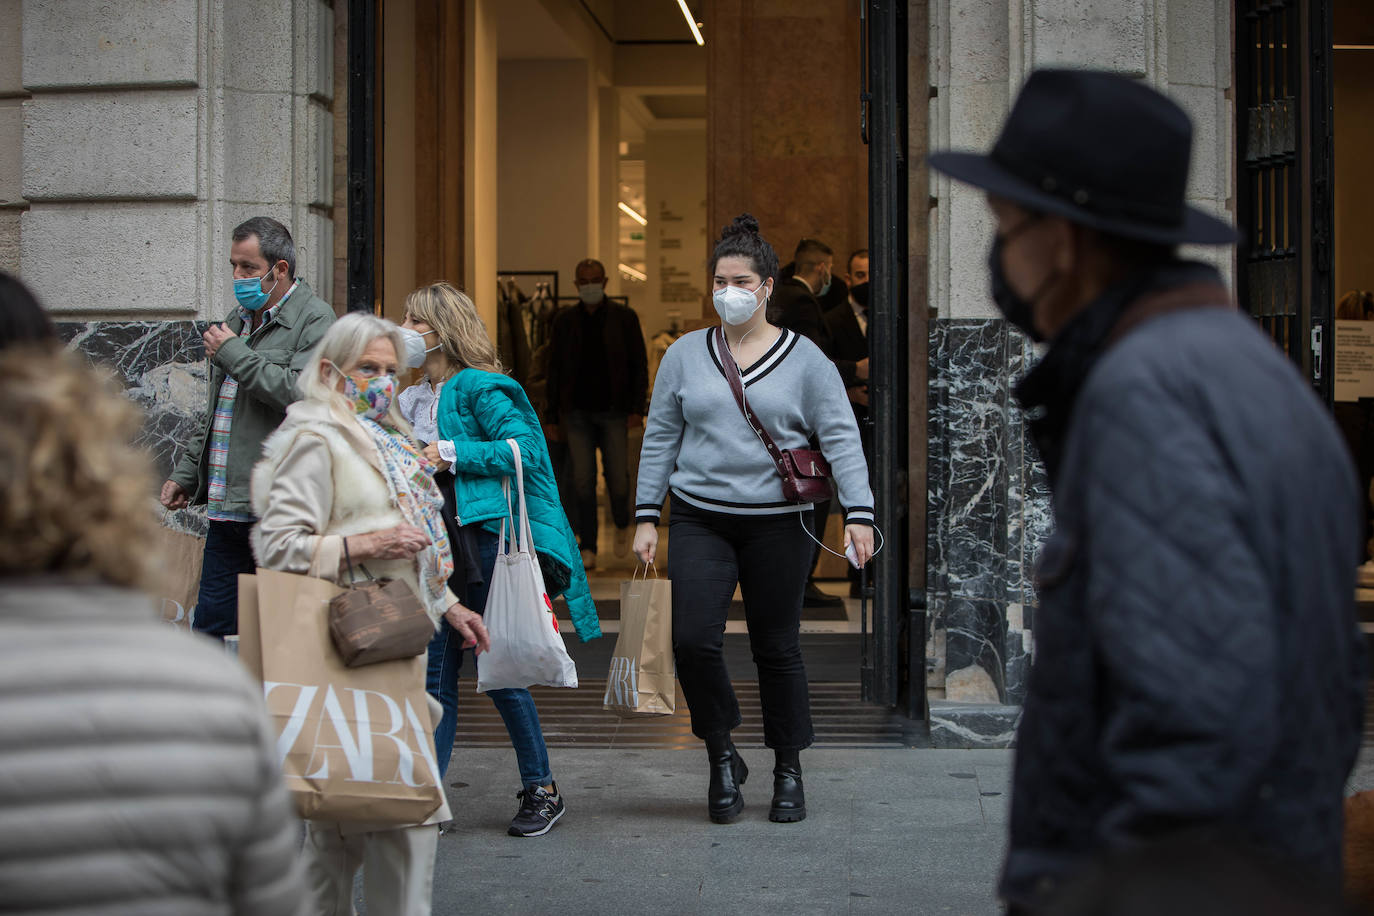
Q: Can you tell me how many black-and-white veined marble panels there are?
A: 2